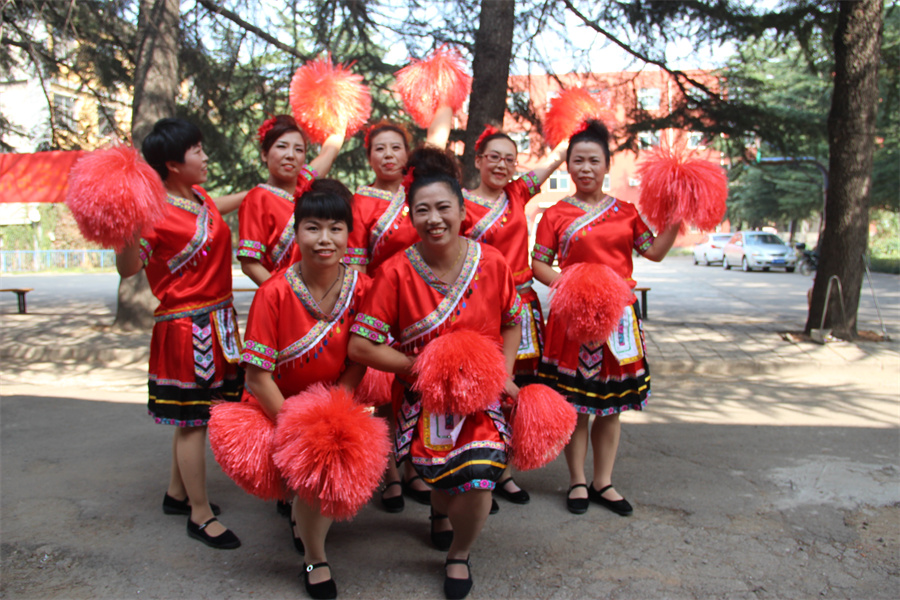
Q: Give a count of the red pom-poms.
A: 11